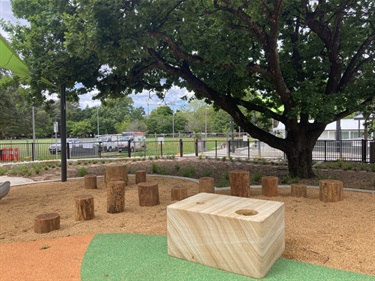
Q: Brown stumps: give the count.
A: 13